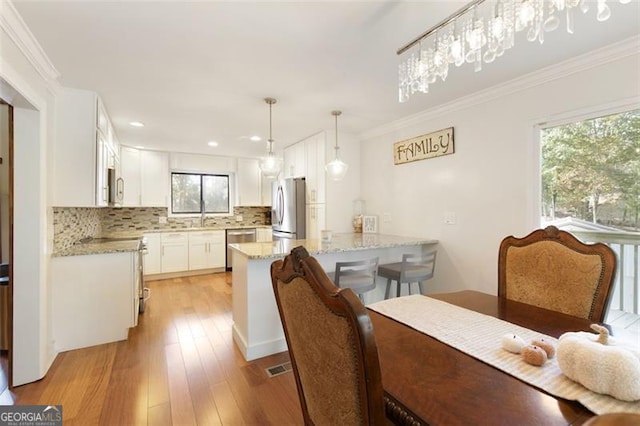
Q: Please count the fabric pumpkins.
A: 4